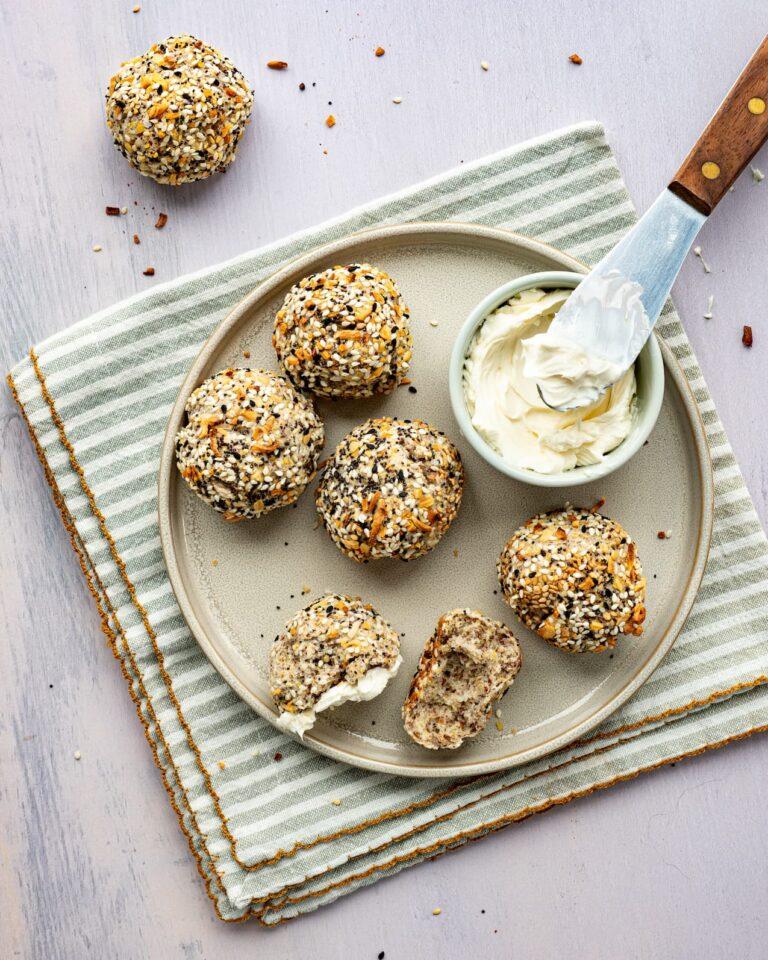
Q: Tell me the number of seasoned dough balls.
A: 6